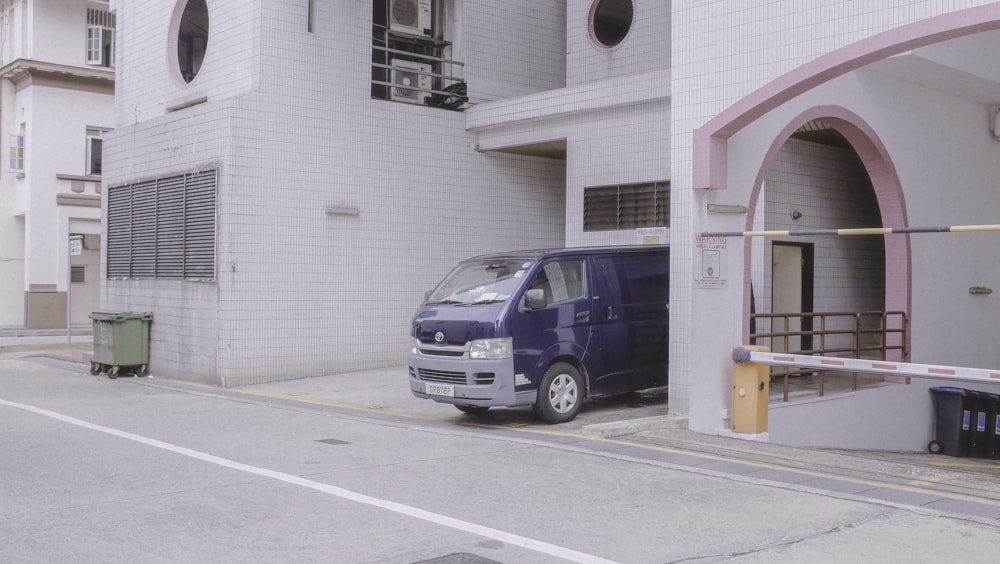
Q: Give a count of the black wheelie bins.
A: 3